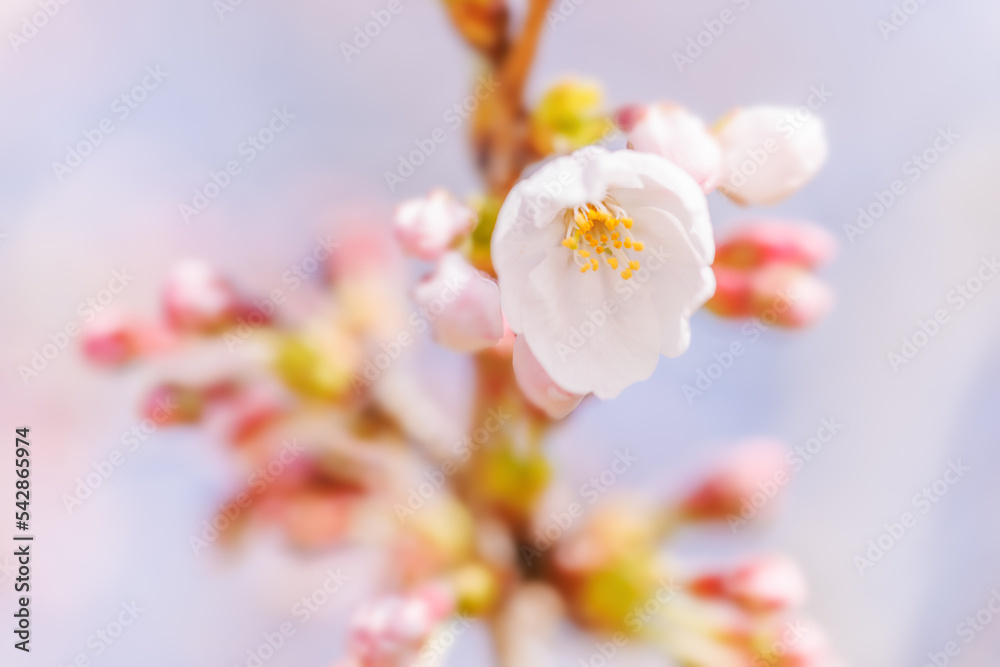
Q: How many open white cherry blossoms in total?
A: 1